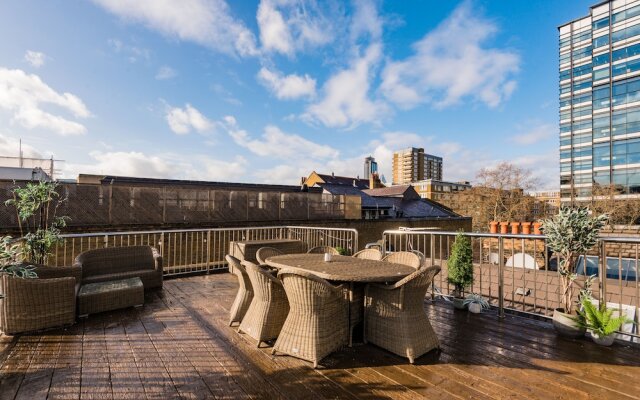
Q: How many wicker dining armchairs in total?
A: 8